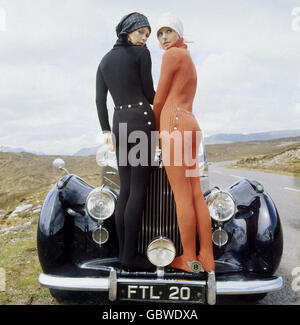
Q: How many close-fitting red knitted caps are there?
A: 0